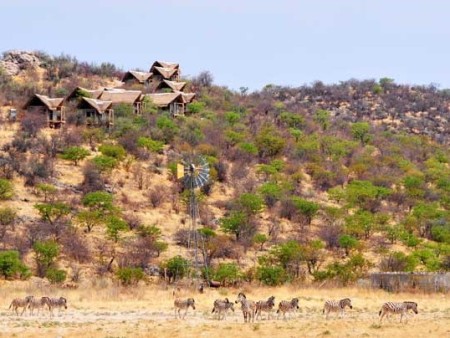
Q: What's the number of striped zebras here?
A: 10